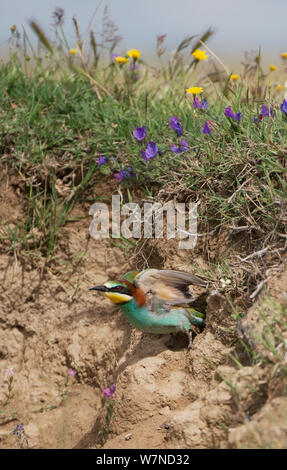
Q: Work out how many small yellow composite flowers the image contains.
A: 9